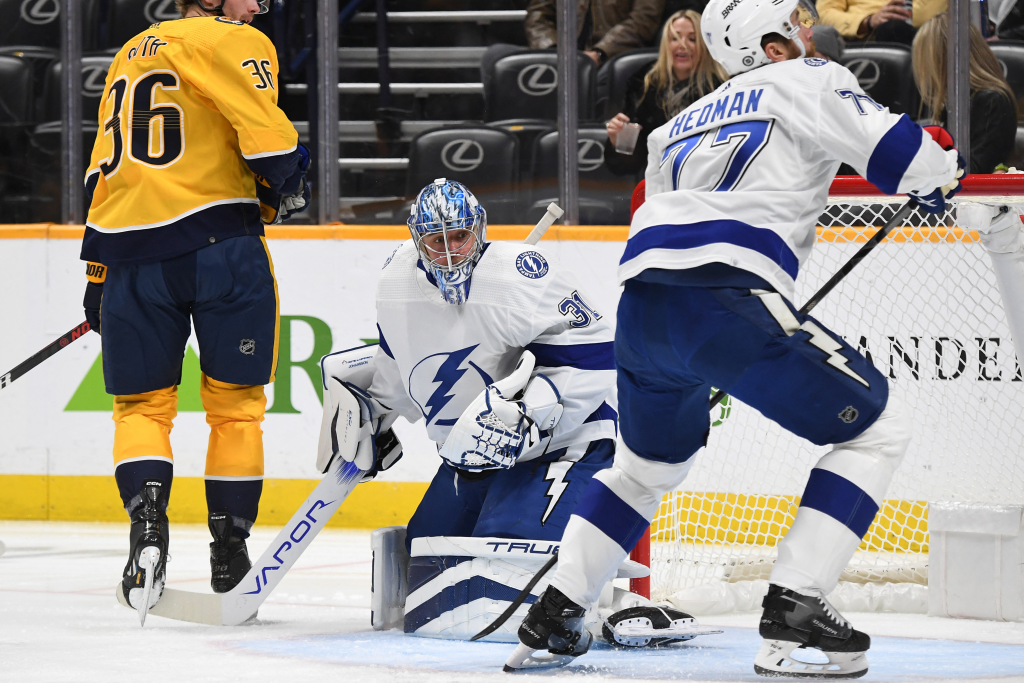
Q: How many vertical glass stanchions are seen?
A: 4